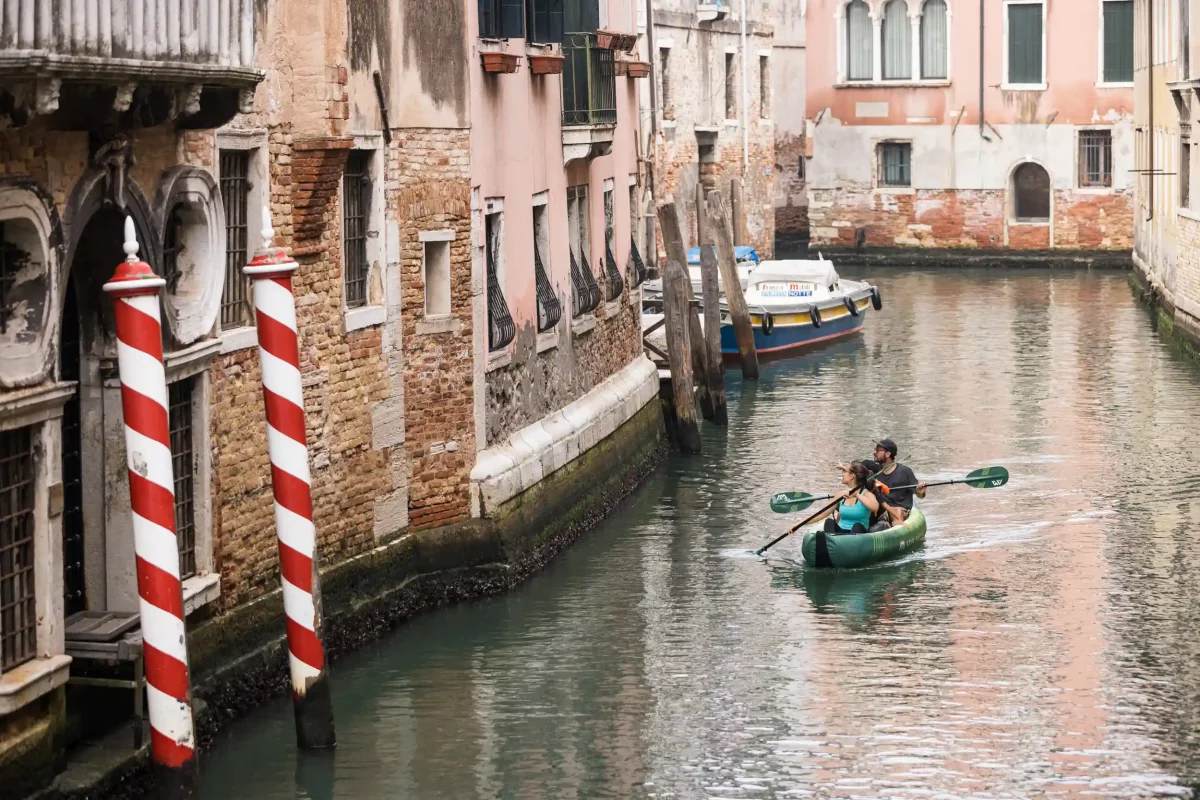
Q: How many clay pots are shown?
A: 5